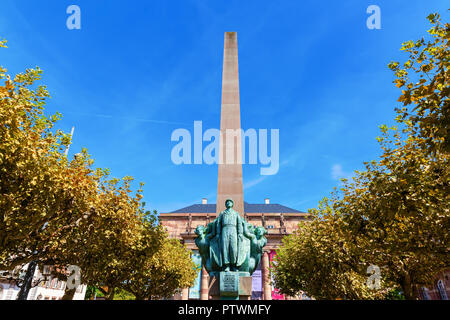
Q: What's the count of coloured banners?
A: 3